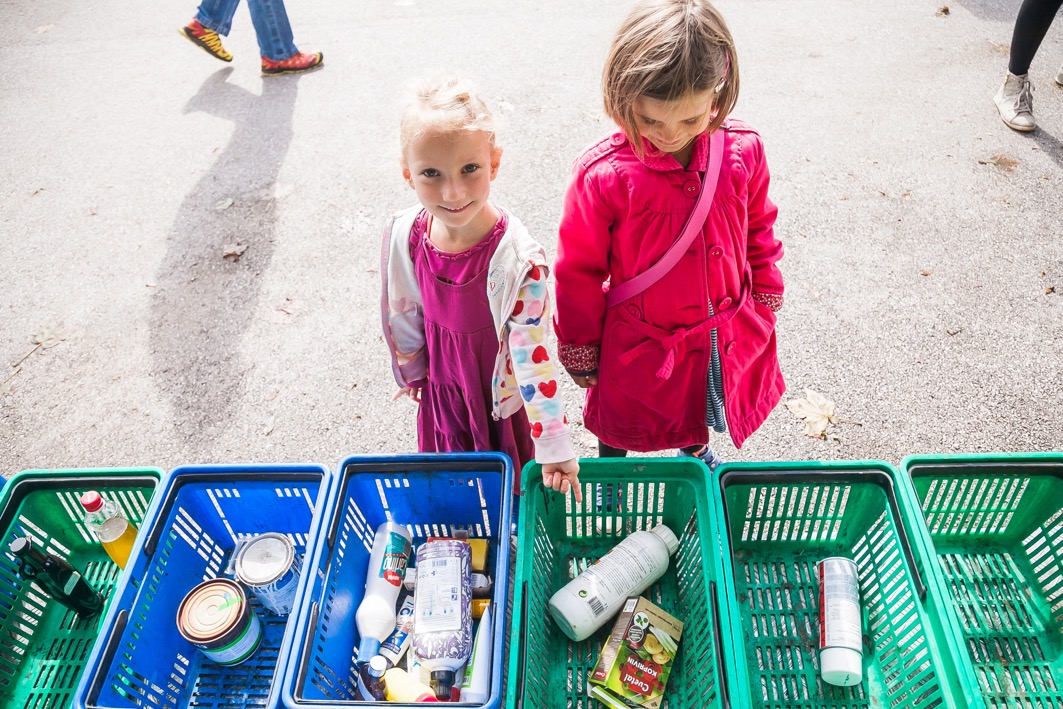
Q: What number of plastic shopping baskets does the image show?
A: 6